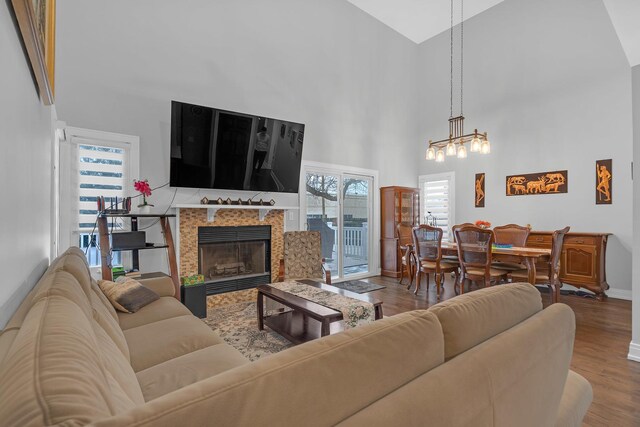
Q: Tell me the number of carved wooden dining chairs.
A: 6